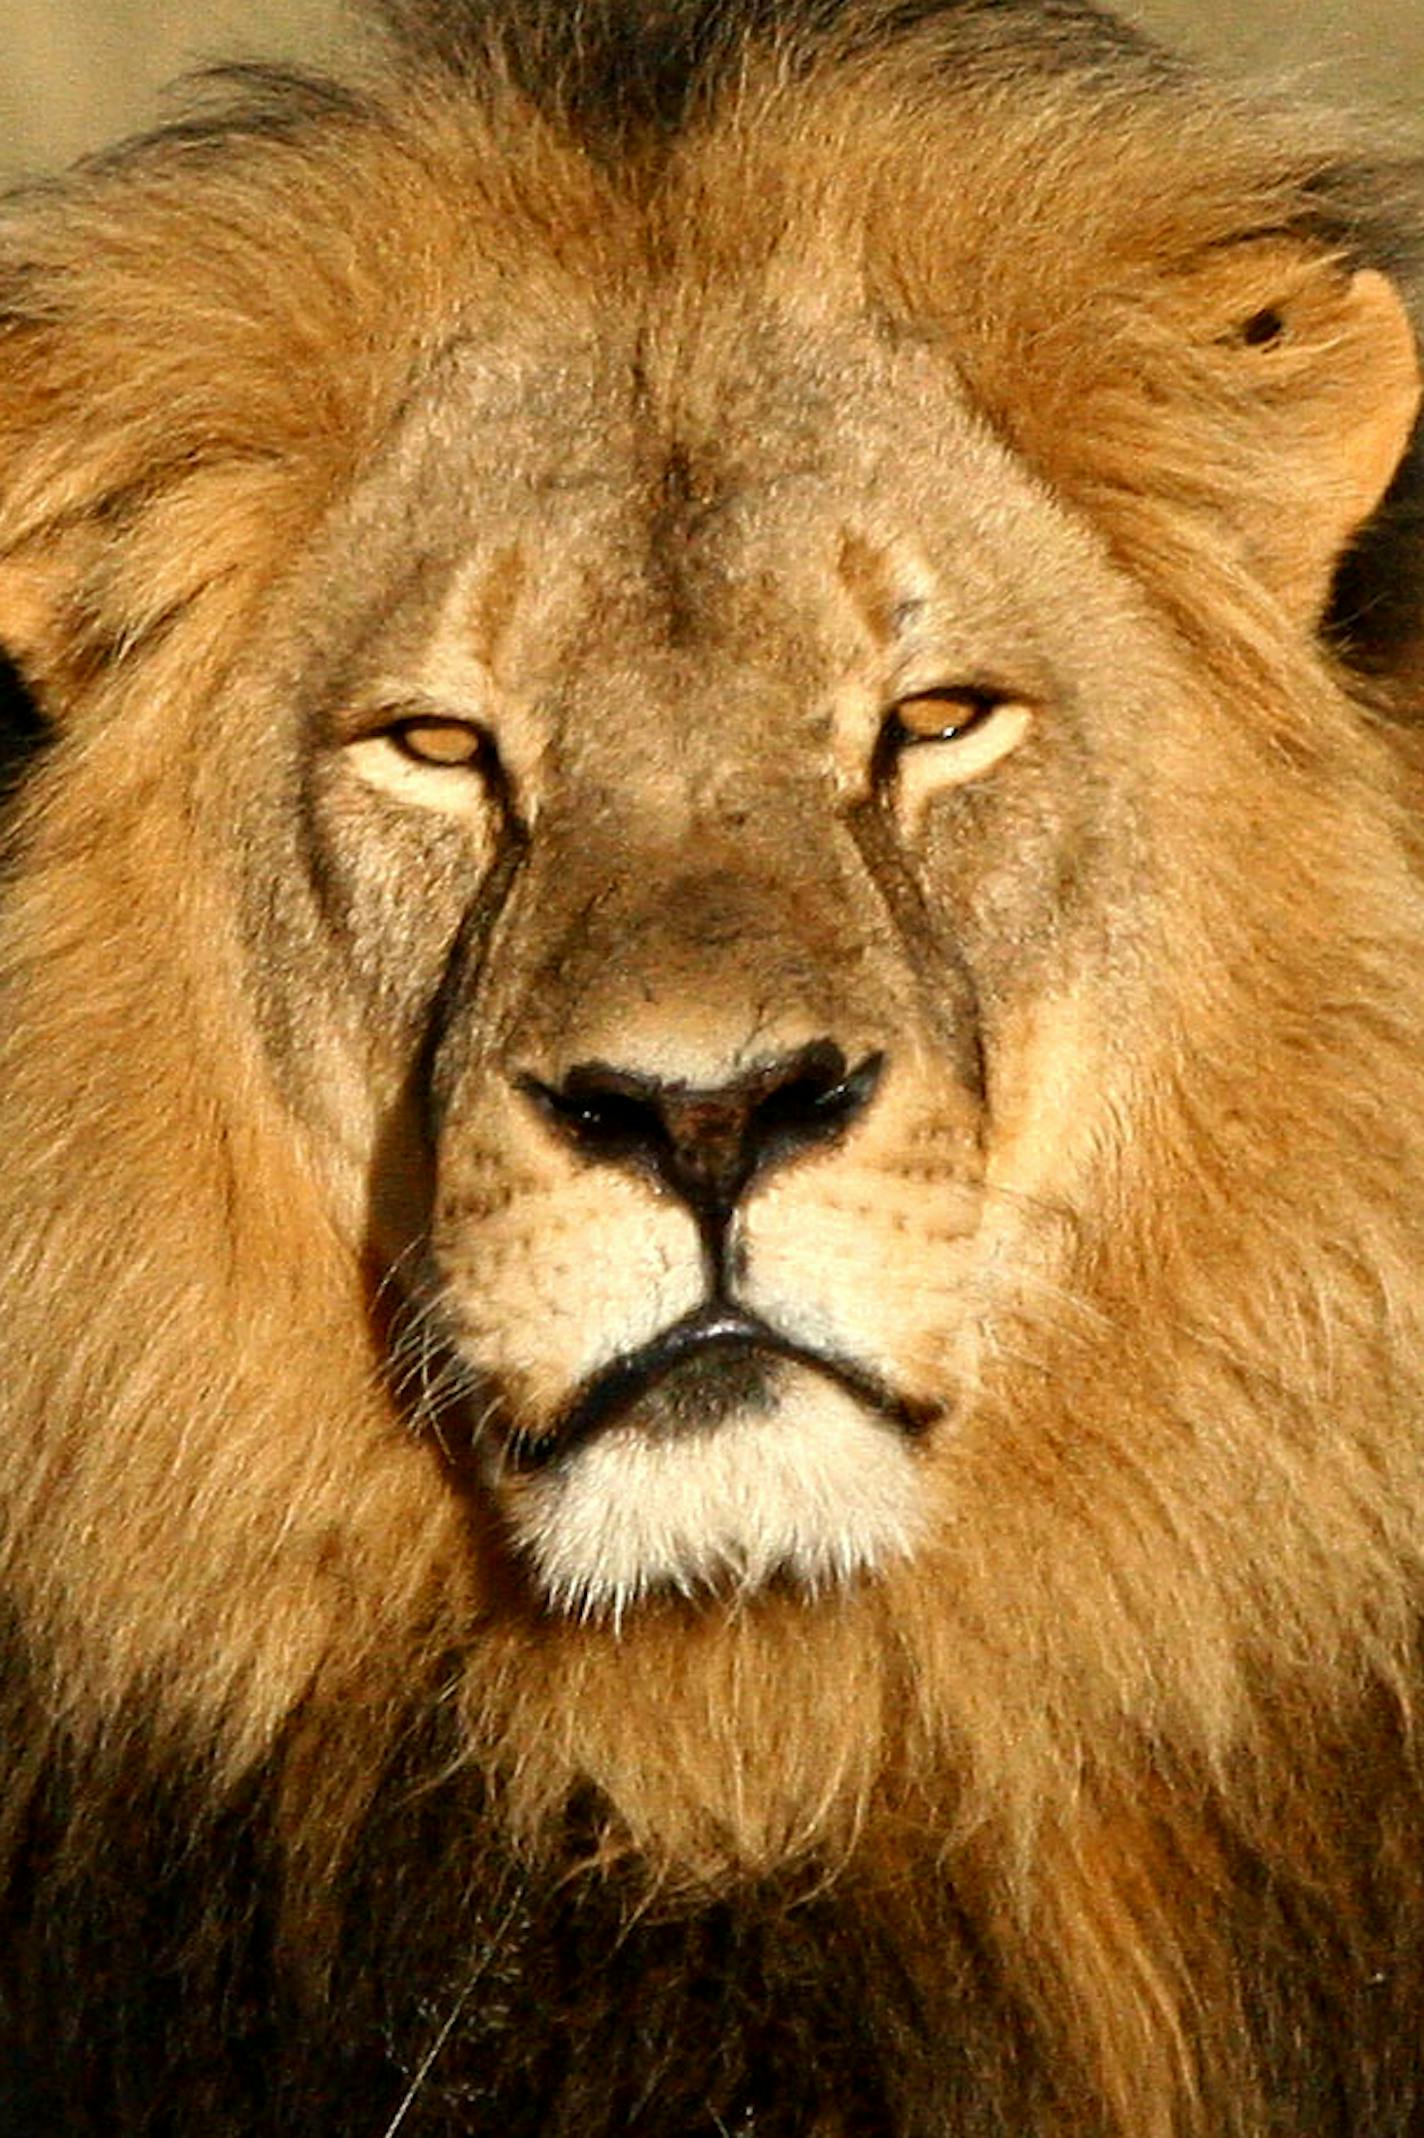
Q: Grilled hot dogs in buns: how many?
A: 0